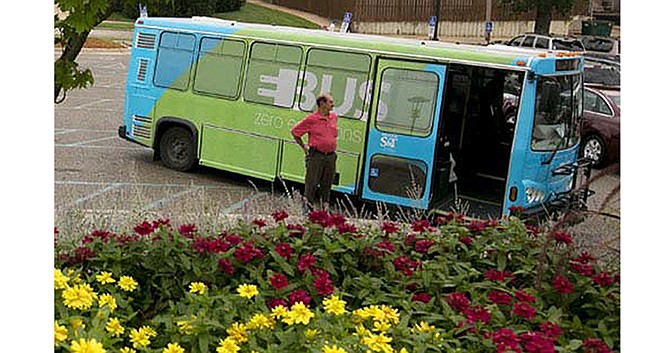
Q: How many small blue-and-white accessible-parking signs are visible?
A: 4